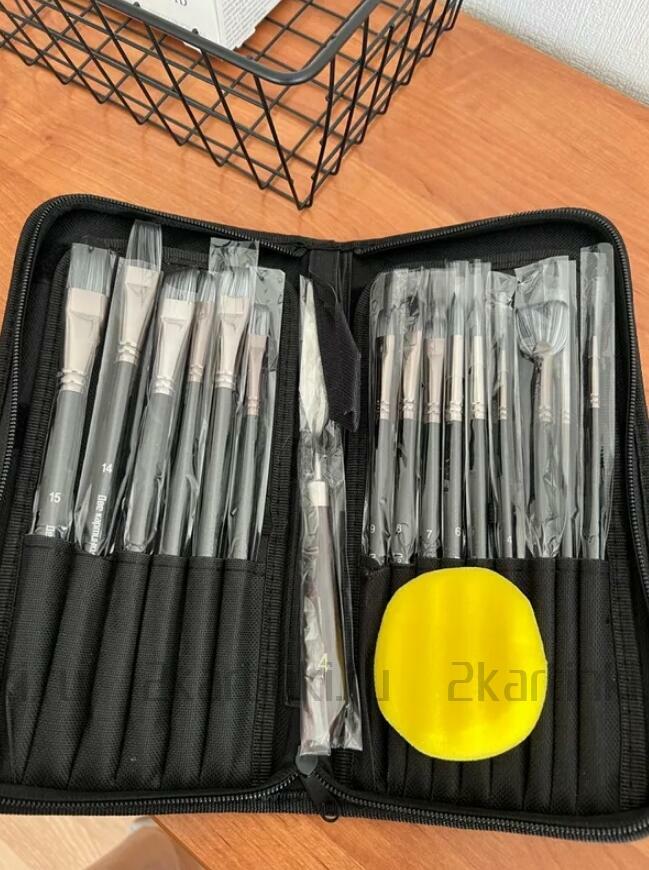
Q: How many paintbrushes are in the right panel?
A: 9